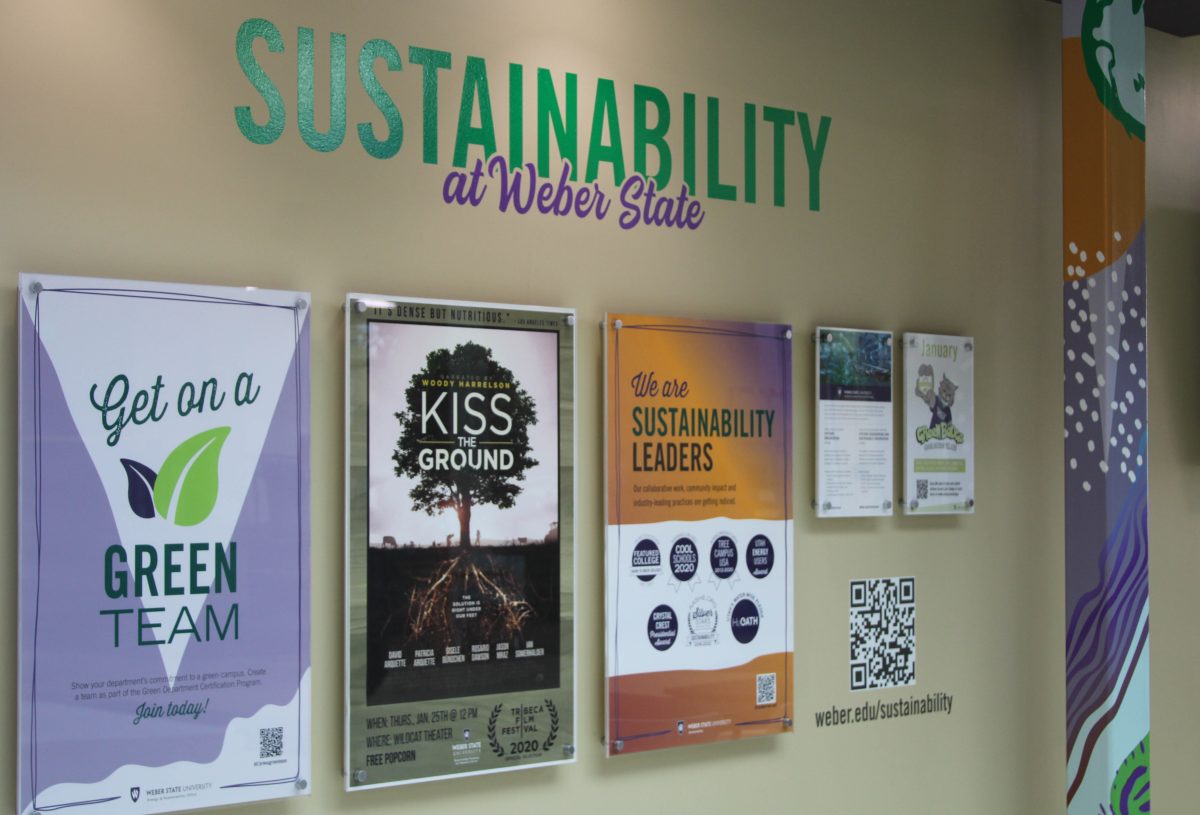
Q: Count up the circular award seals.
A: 7